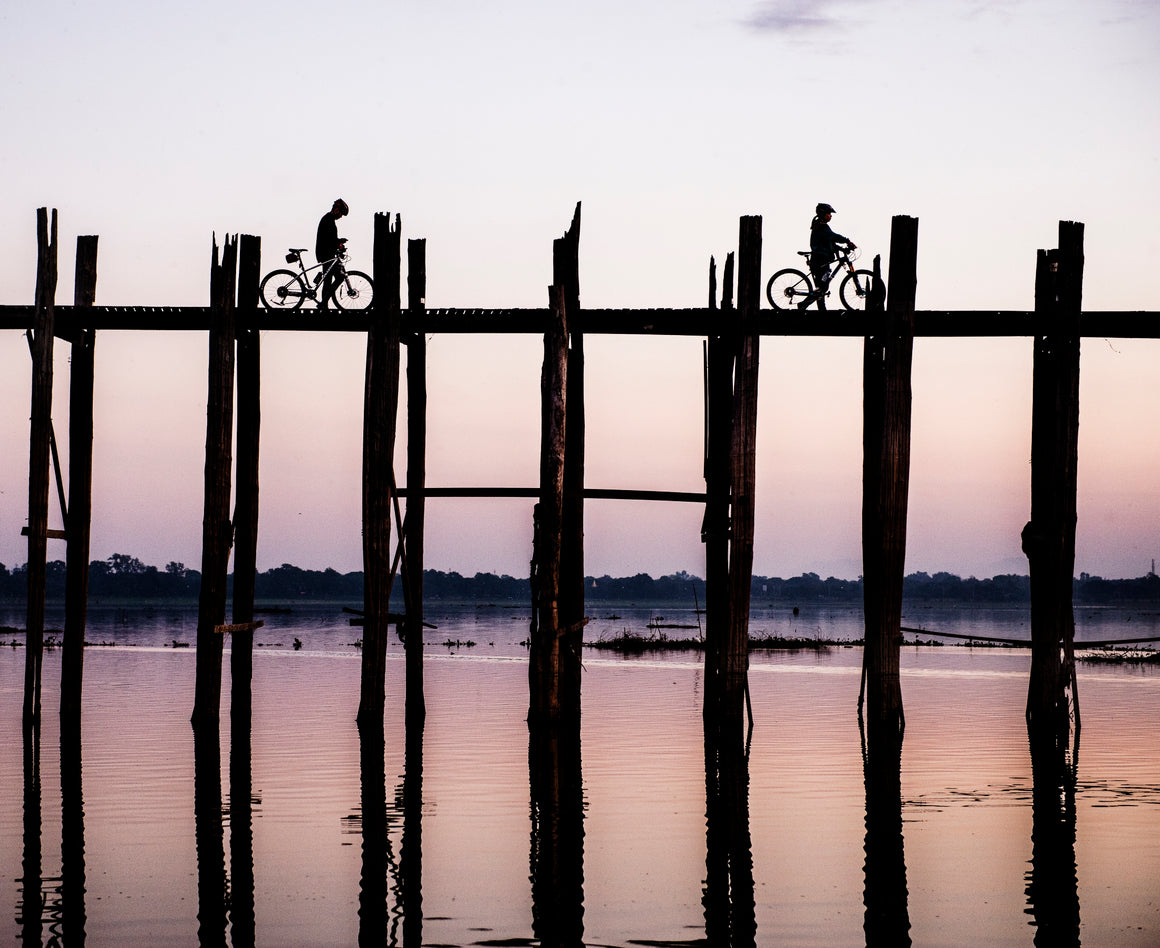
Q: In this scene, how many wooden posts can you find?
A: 14